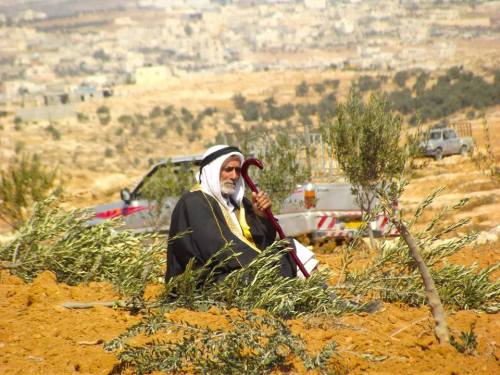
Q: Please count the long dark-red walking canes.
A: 1